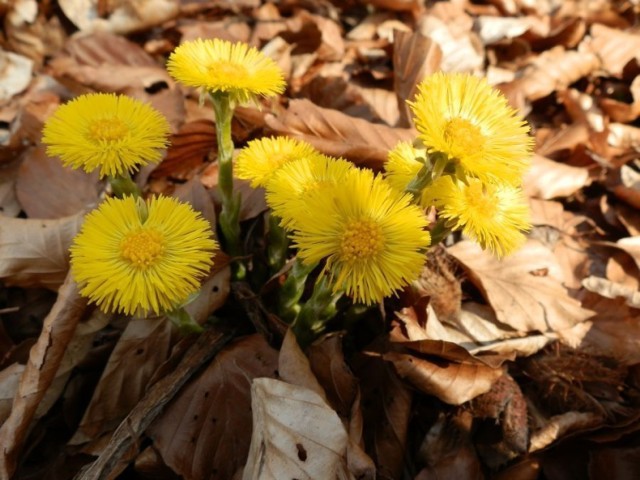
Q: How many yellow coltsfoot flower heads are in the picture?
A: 9